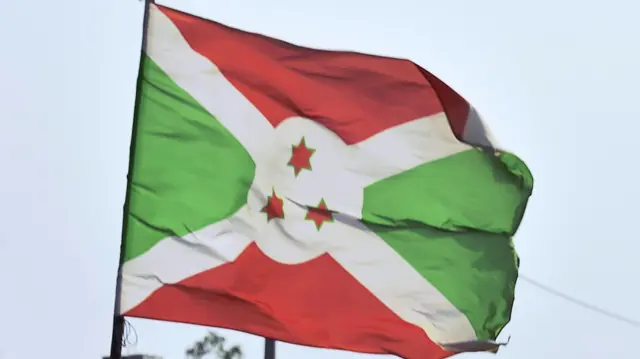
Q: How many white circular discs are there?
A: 1